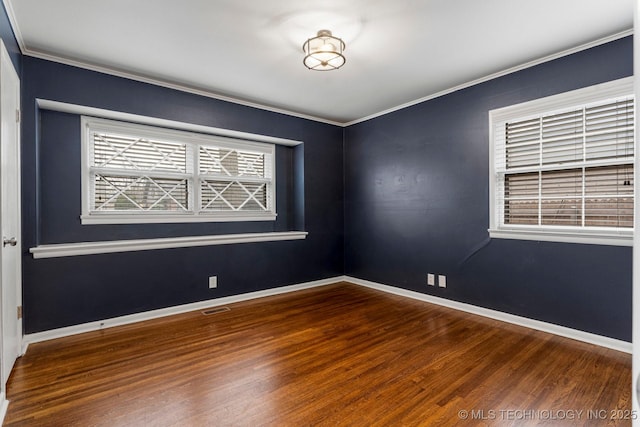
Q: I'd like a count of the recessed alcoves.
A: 1